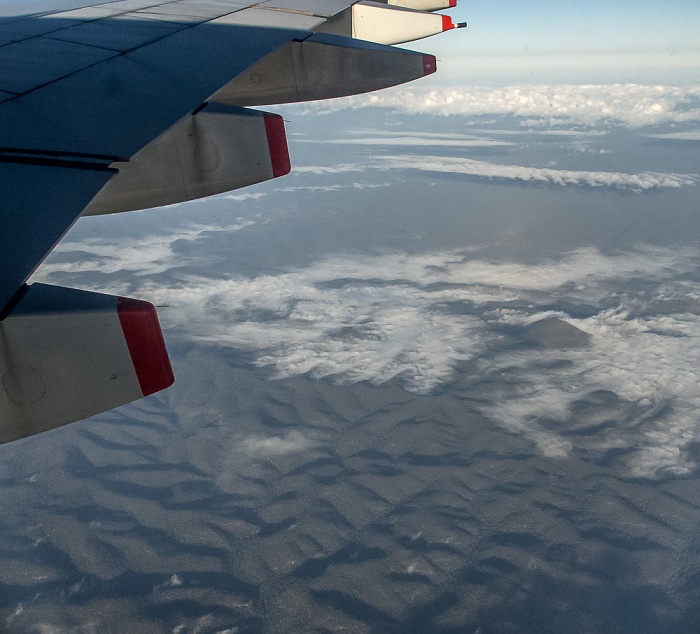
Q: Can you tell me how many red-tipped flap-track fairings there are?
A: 5